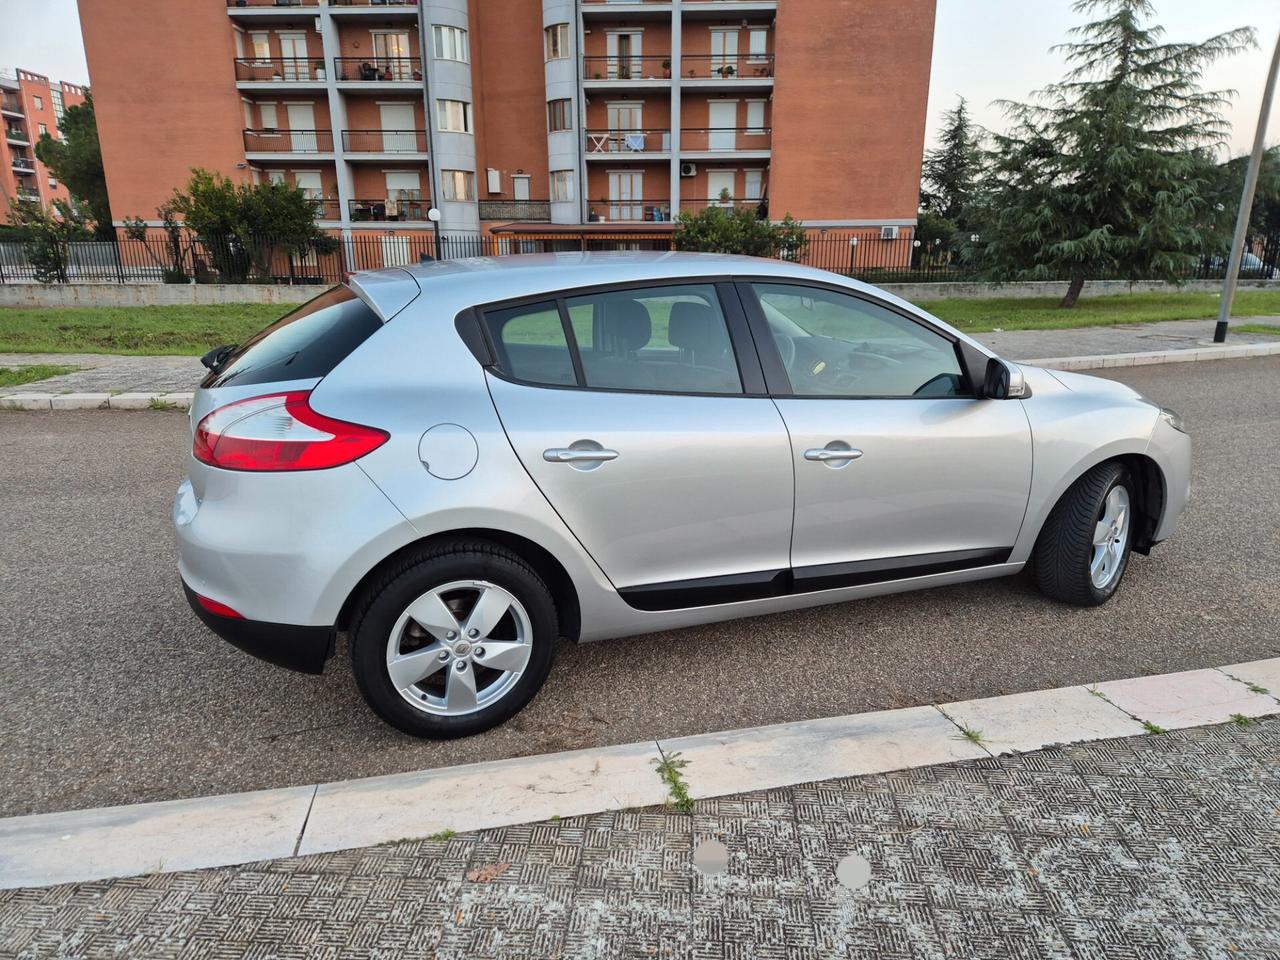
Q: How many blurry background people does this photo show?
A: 0